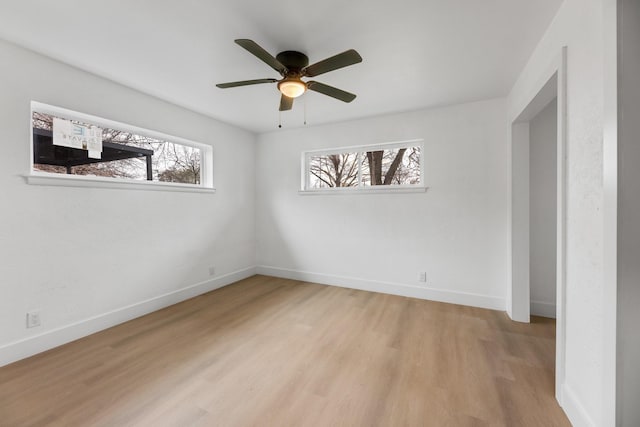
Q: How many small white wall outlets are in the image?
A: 3